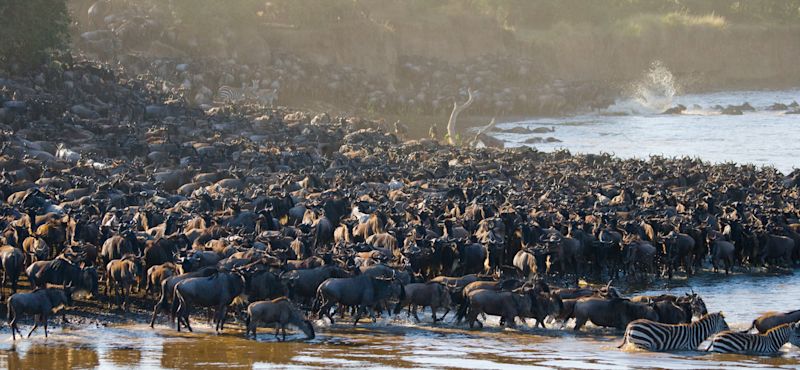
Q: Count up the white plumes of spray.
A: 1